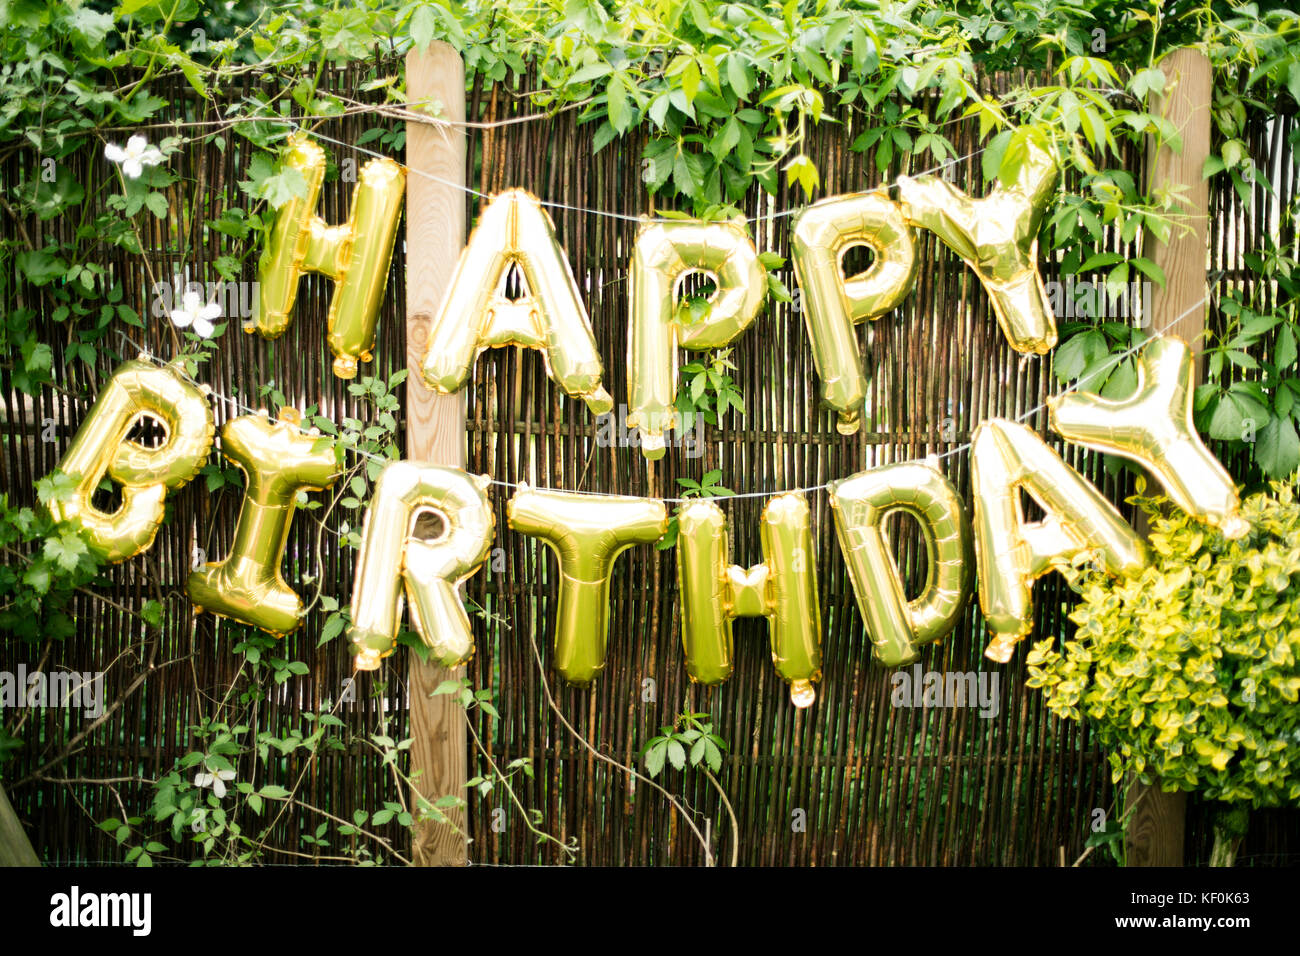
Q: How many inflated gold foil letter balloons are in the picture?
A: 13